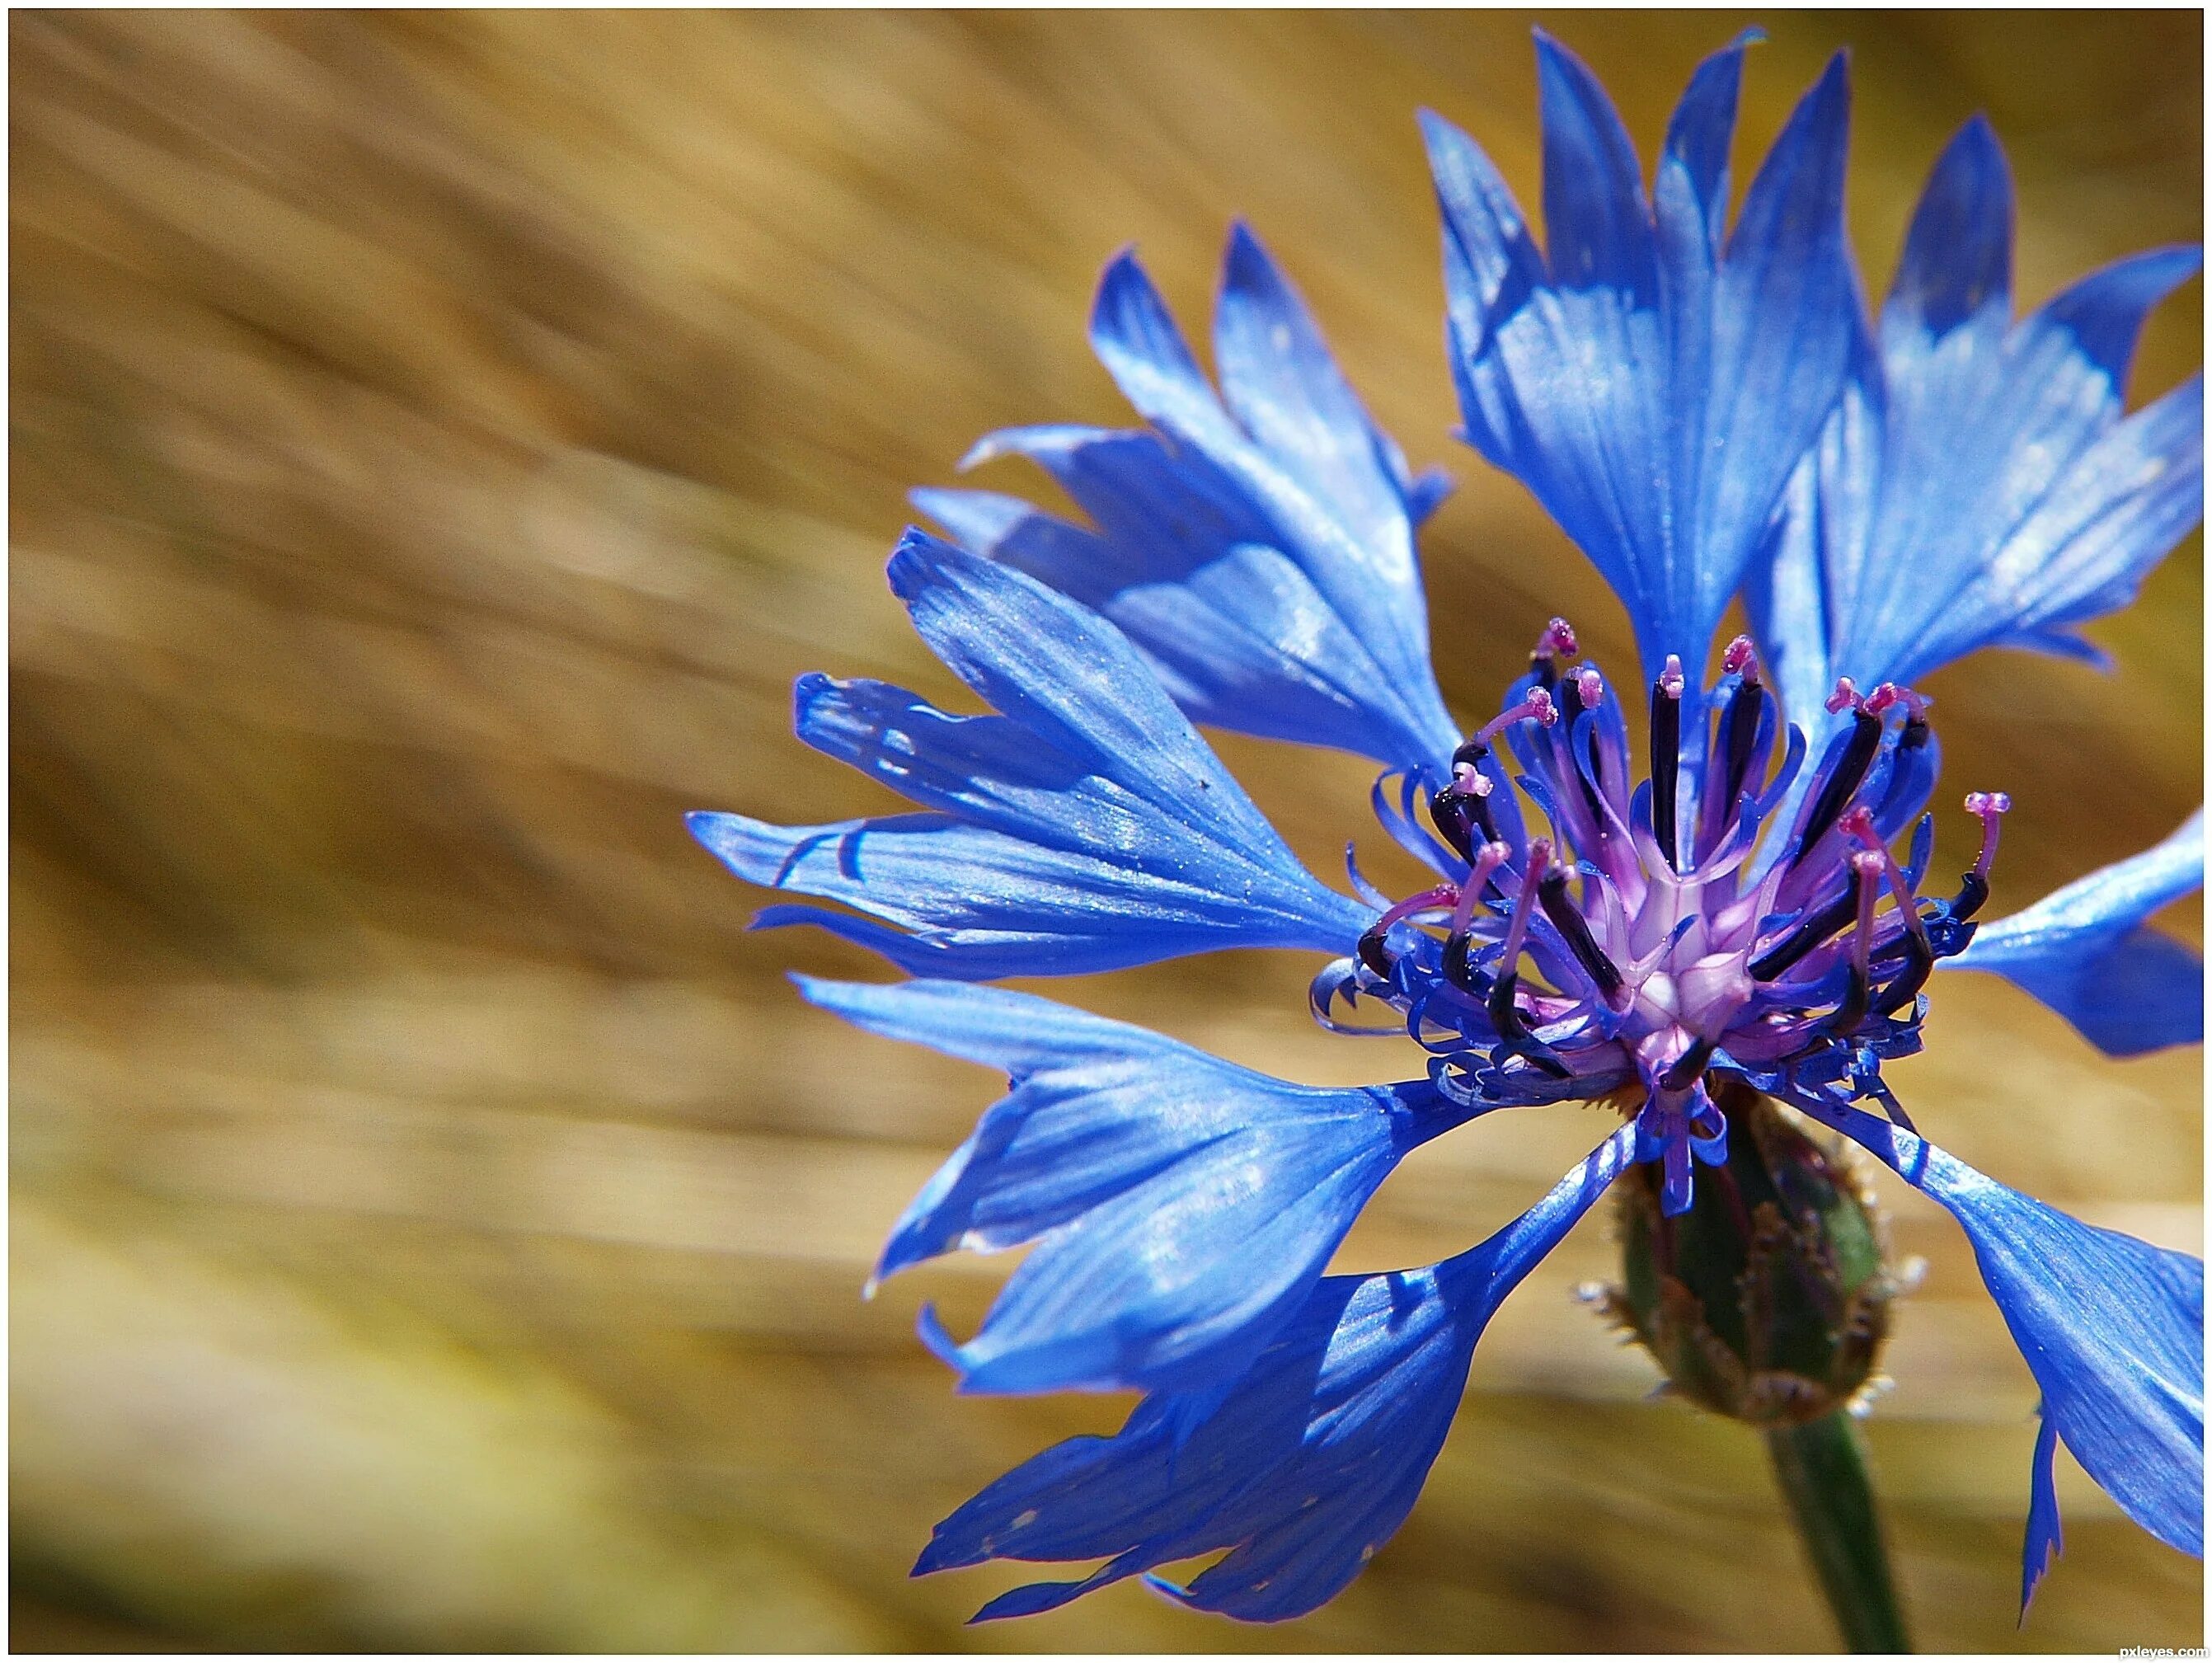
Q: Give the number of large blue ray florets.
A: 8